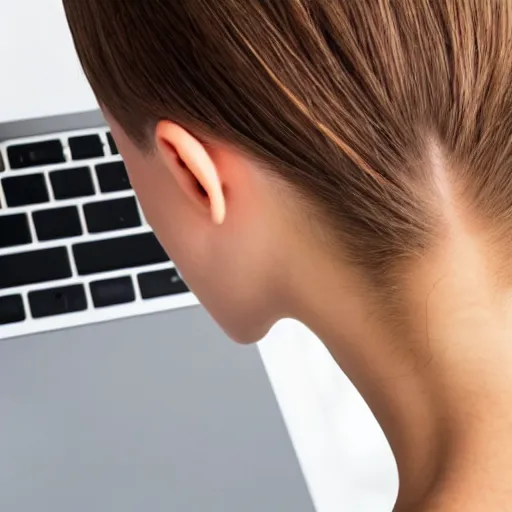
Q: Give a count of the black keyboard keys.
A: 15